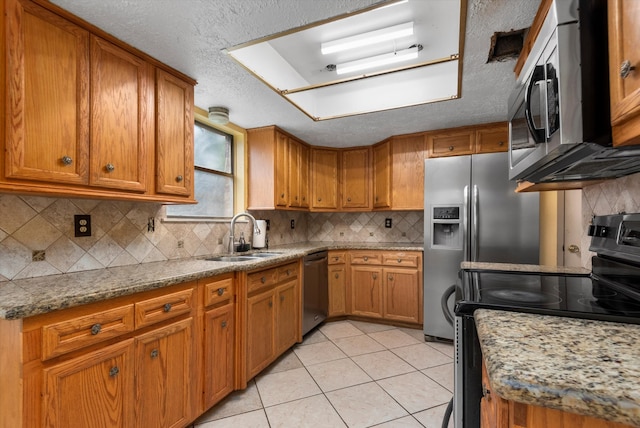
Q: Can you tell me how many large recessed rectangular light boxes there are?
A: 1